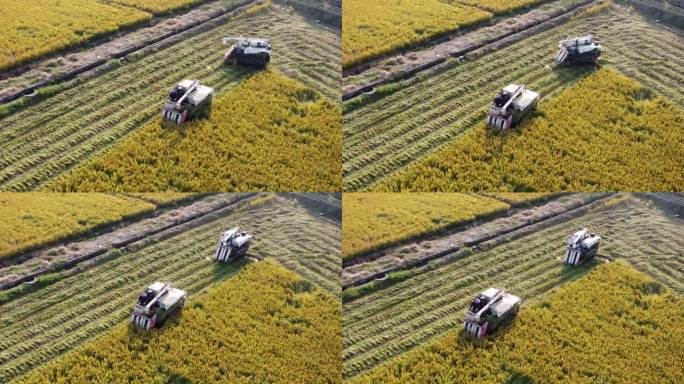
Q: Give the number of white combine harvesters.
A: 8